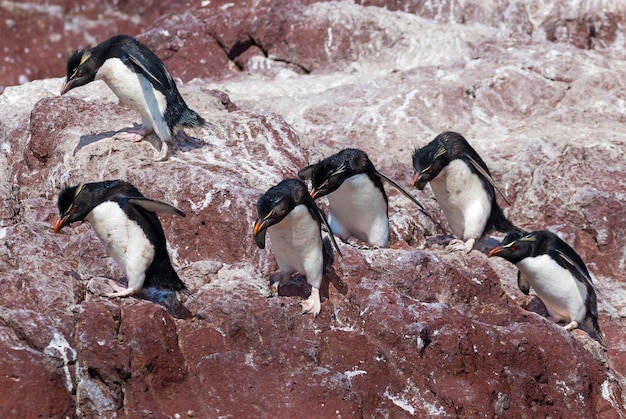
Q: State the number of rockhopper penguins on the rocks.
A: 6